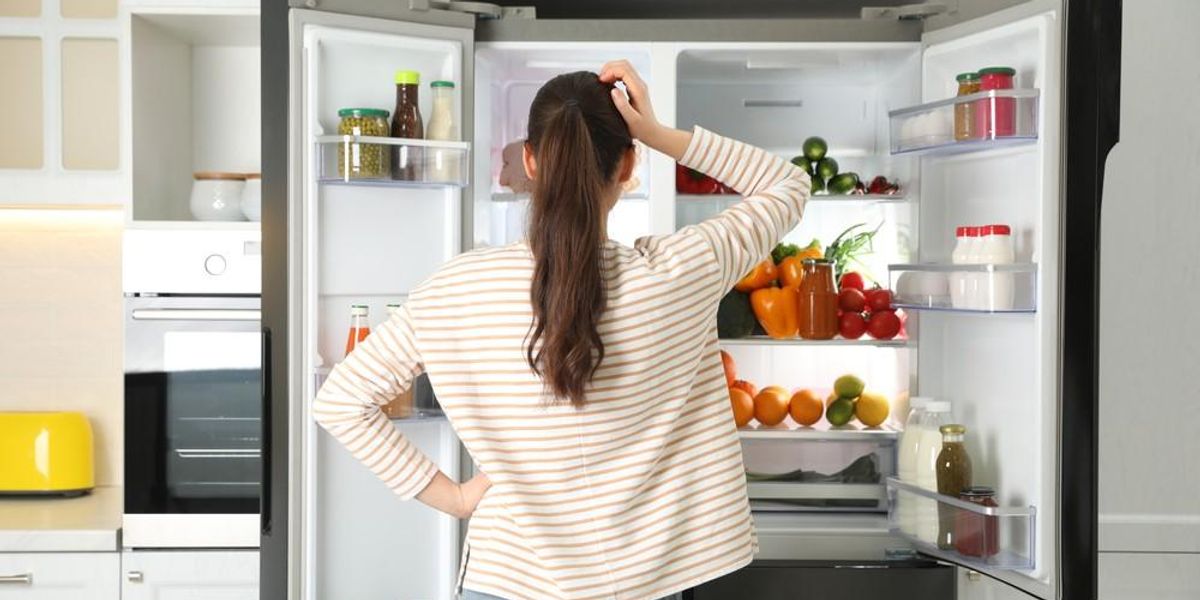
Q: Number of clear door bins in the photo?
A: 5